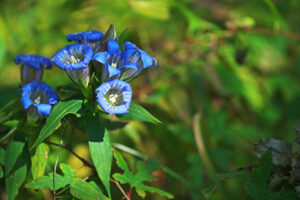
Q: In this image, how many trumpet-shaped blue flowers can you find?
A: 7